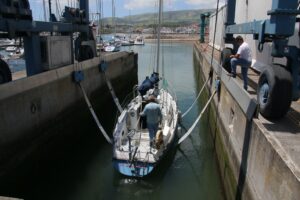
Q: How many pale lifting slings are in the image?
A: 4